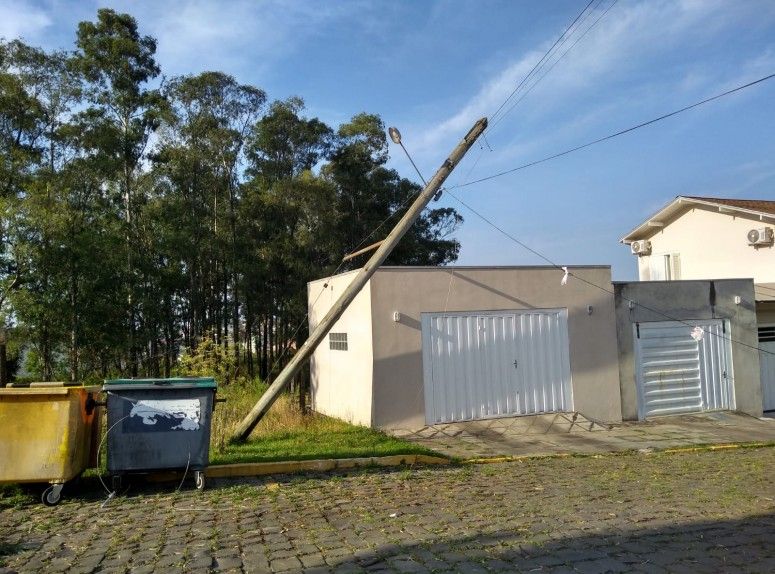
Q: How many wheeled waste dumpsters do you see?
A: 2